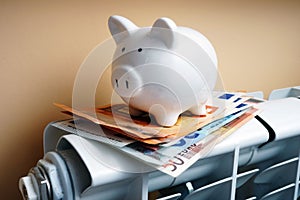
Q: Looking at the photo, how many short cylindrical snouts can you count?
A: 1